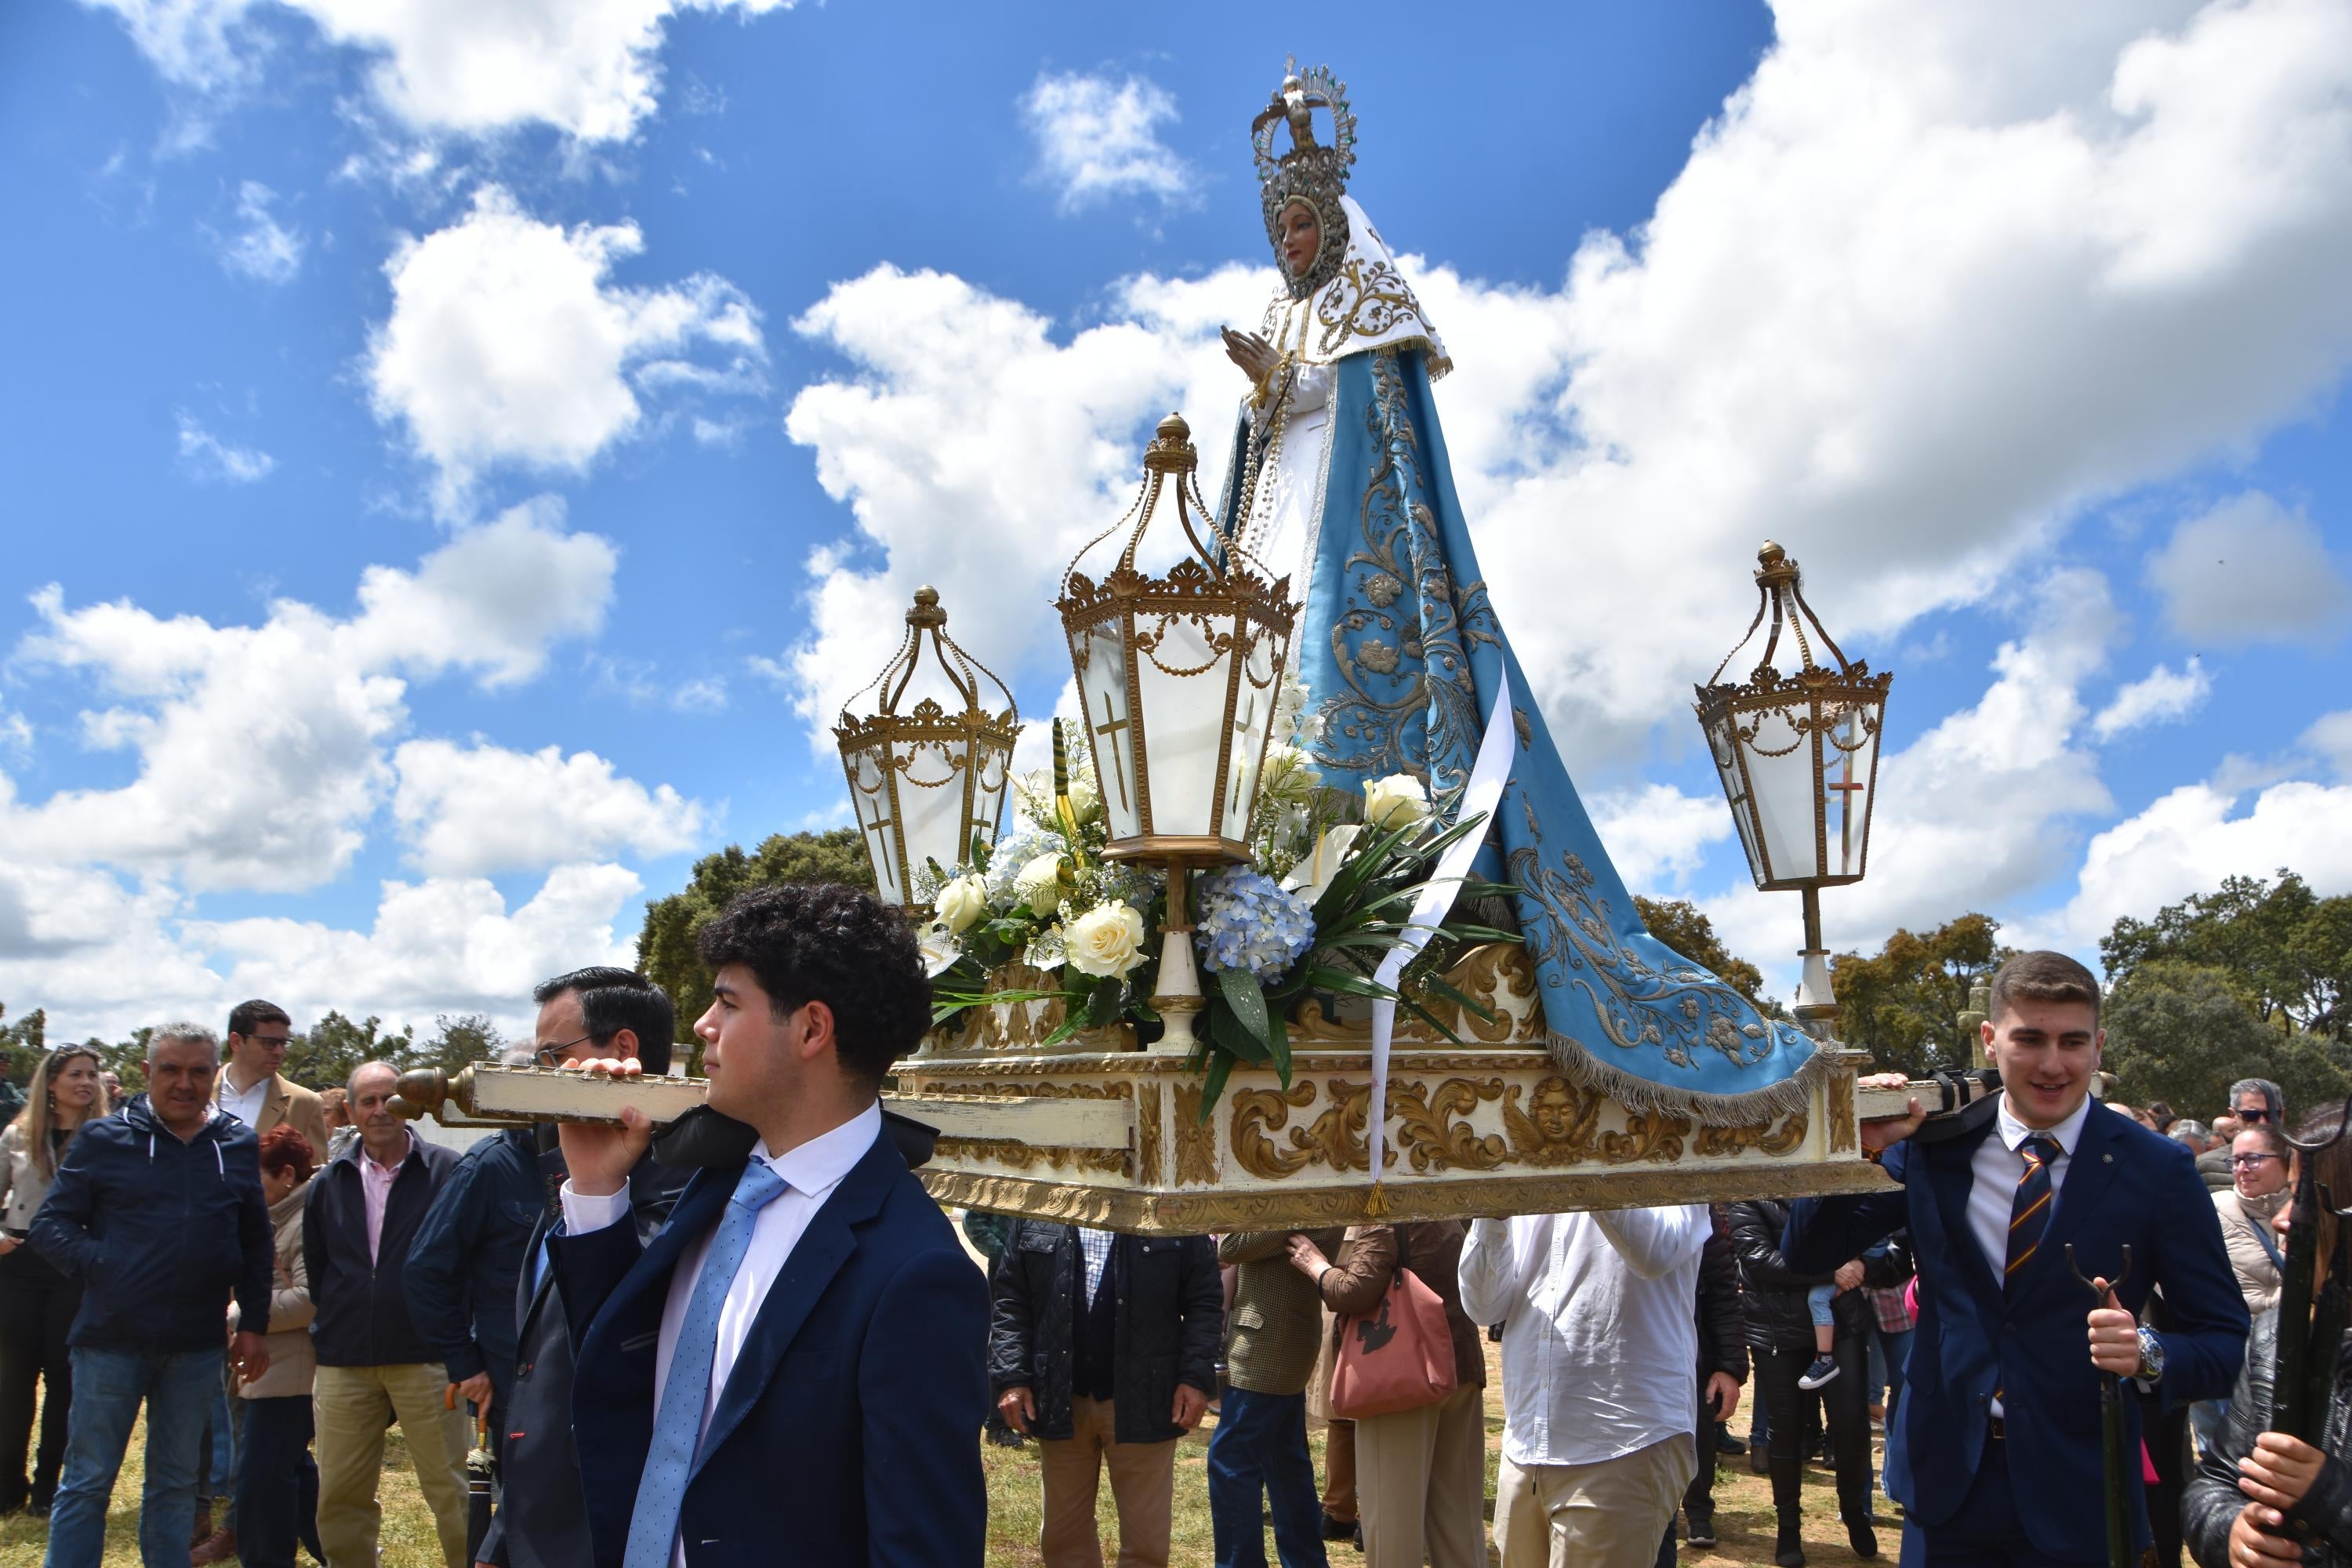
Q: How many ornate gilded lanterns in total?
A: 3